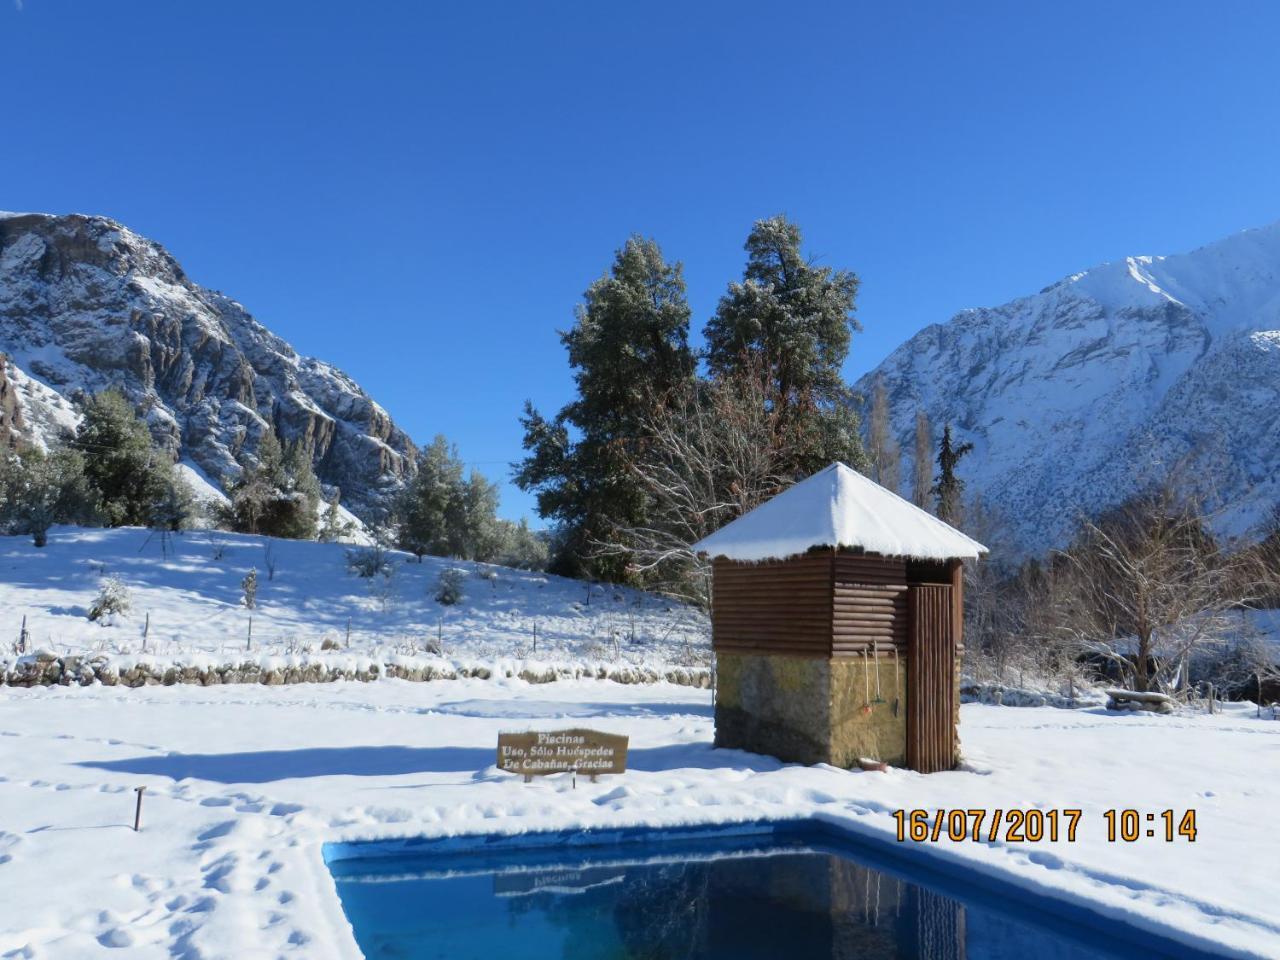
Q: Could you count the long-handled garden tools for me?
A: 3